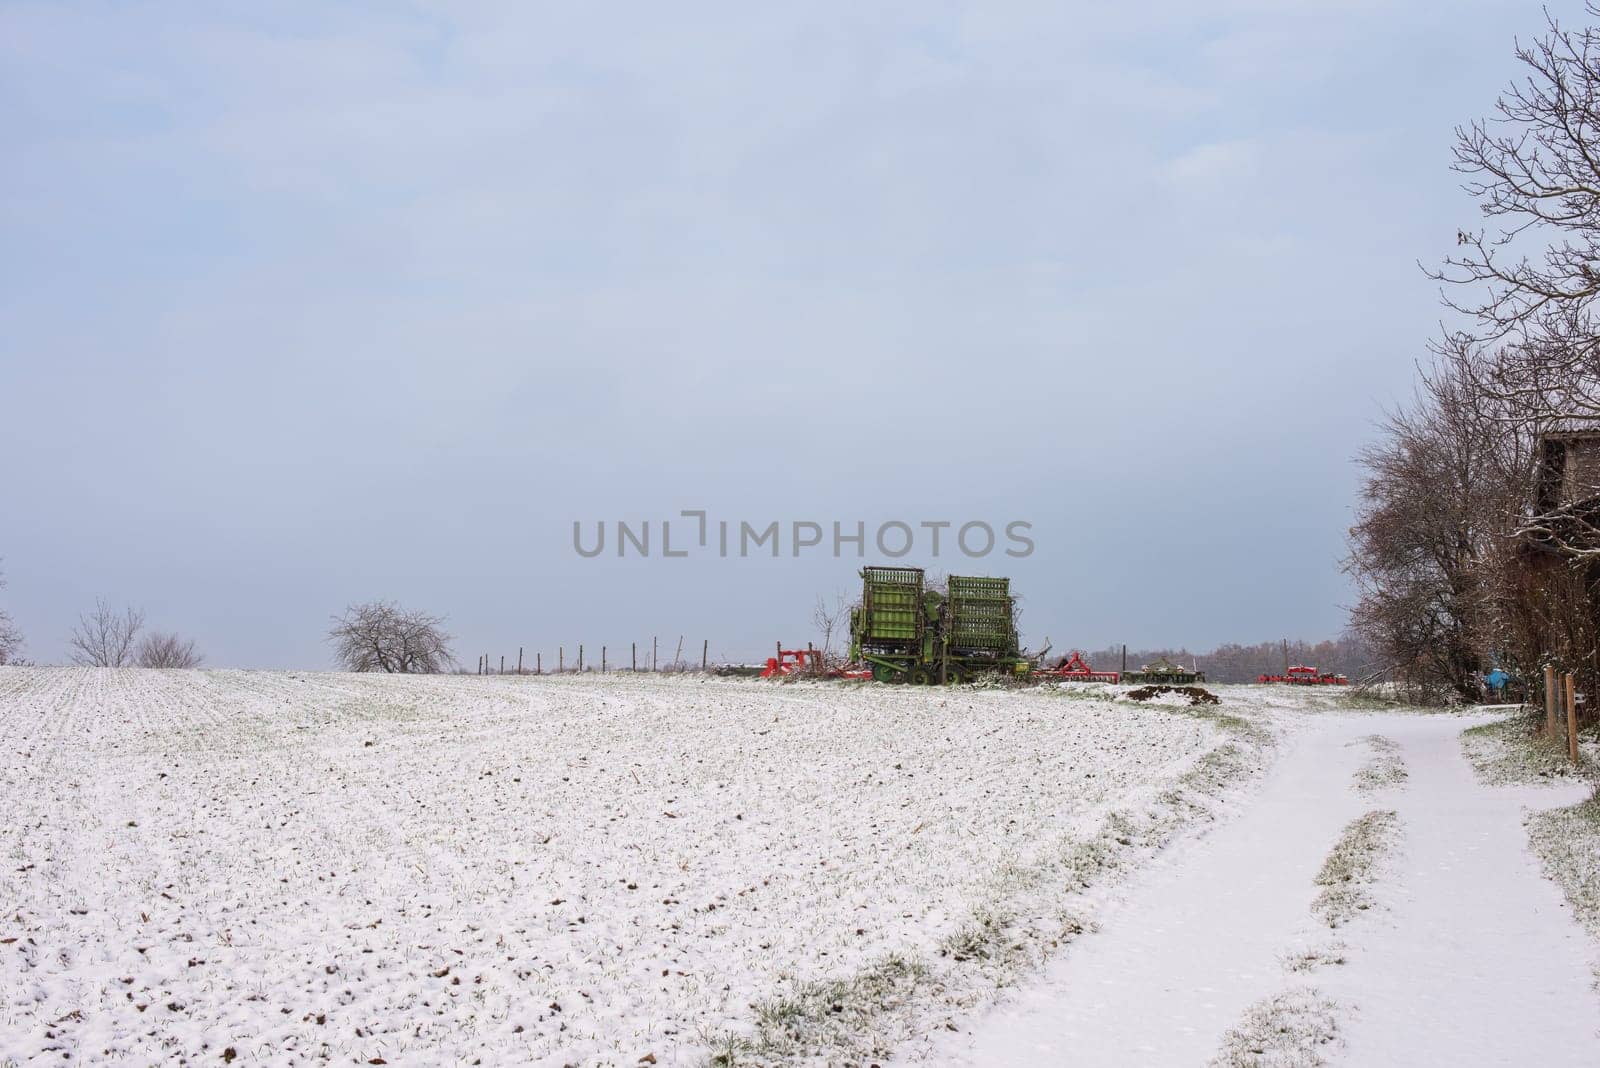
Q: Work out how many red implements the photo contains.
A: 3